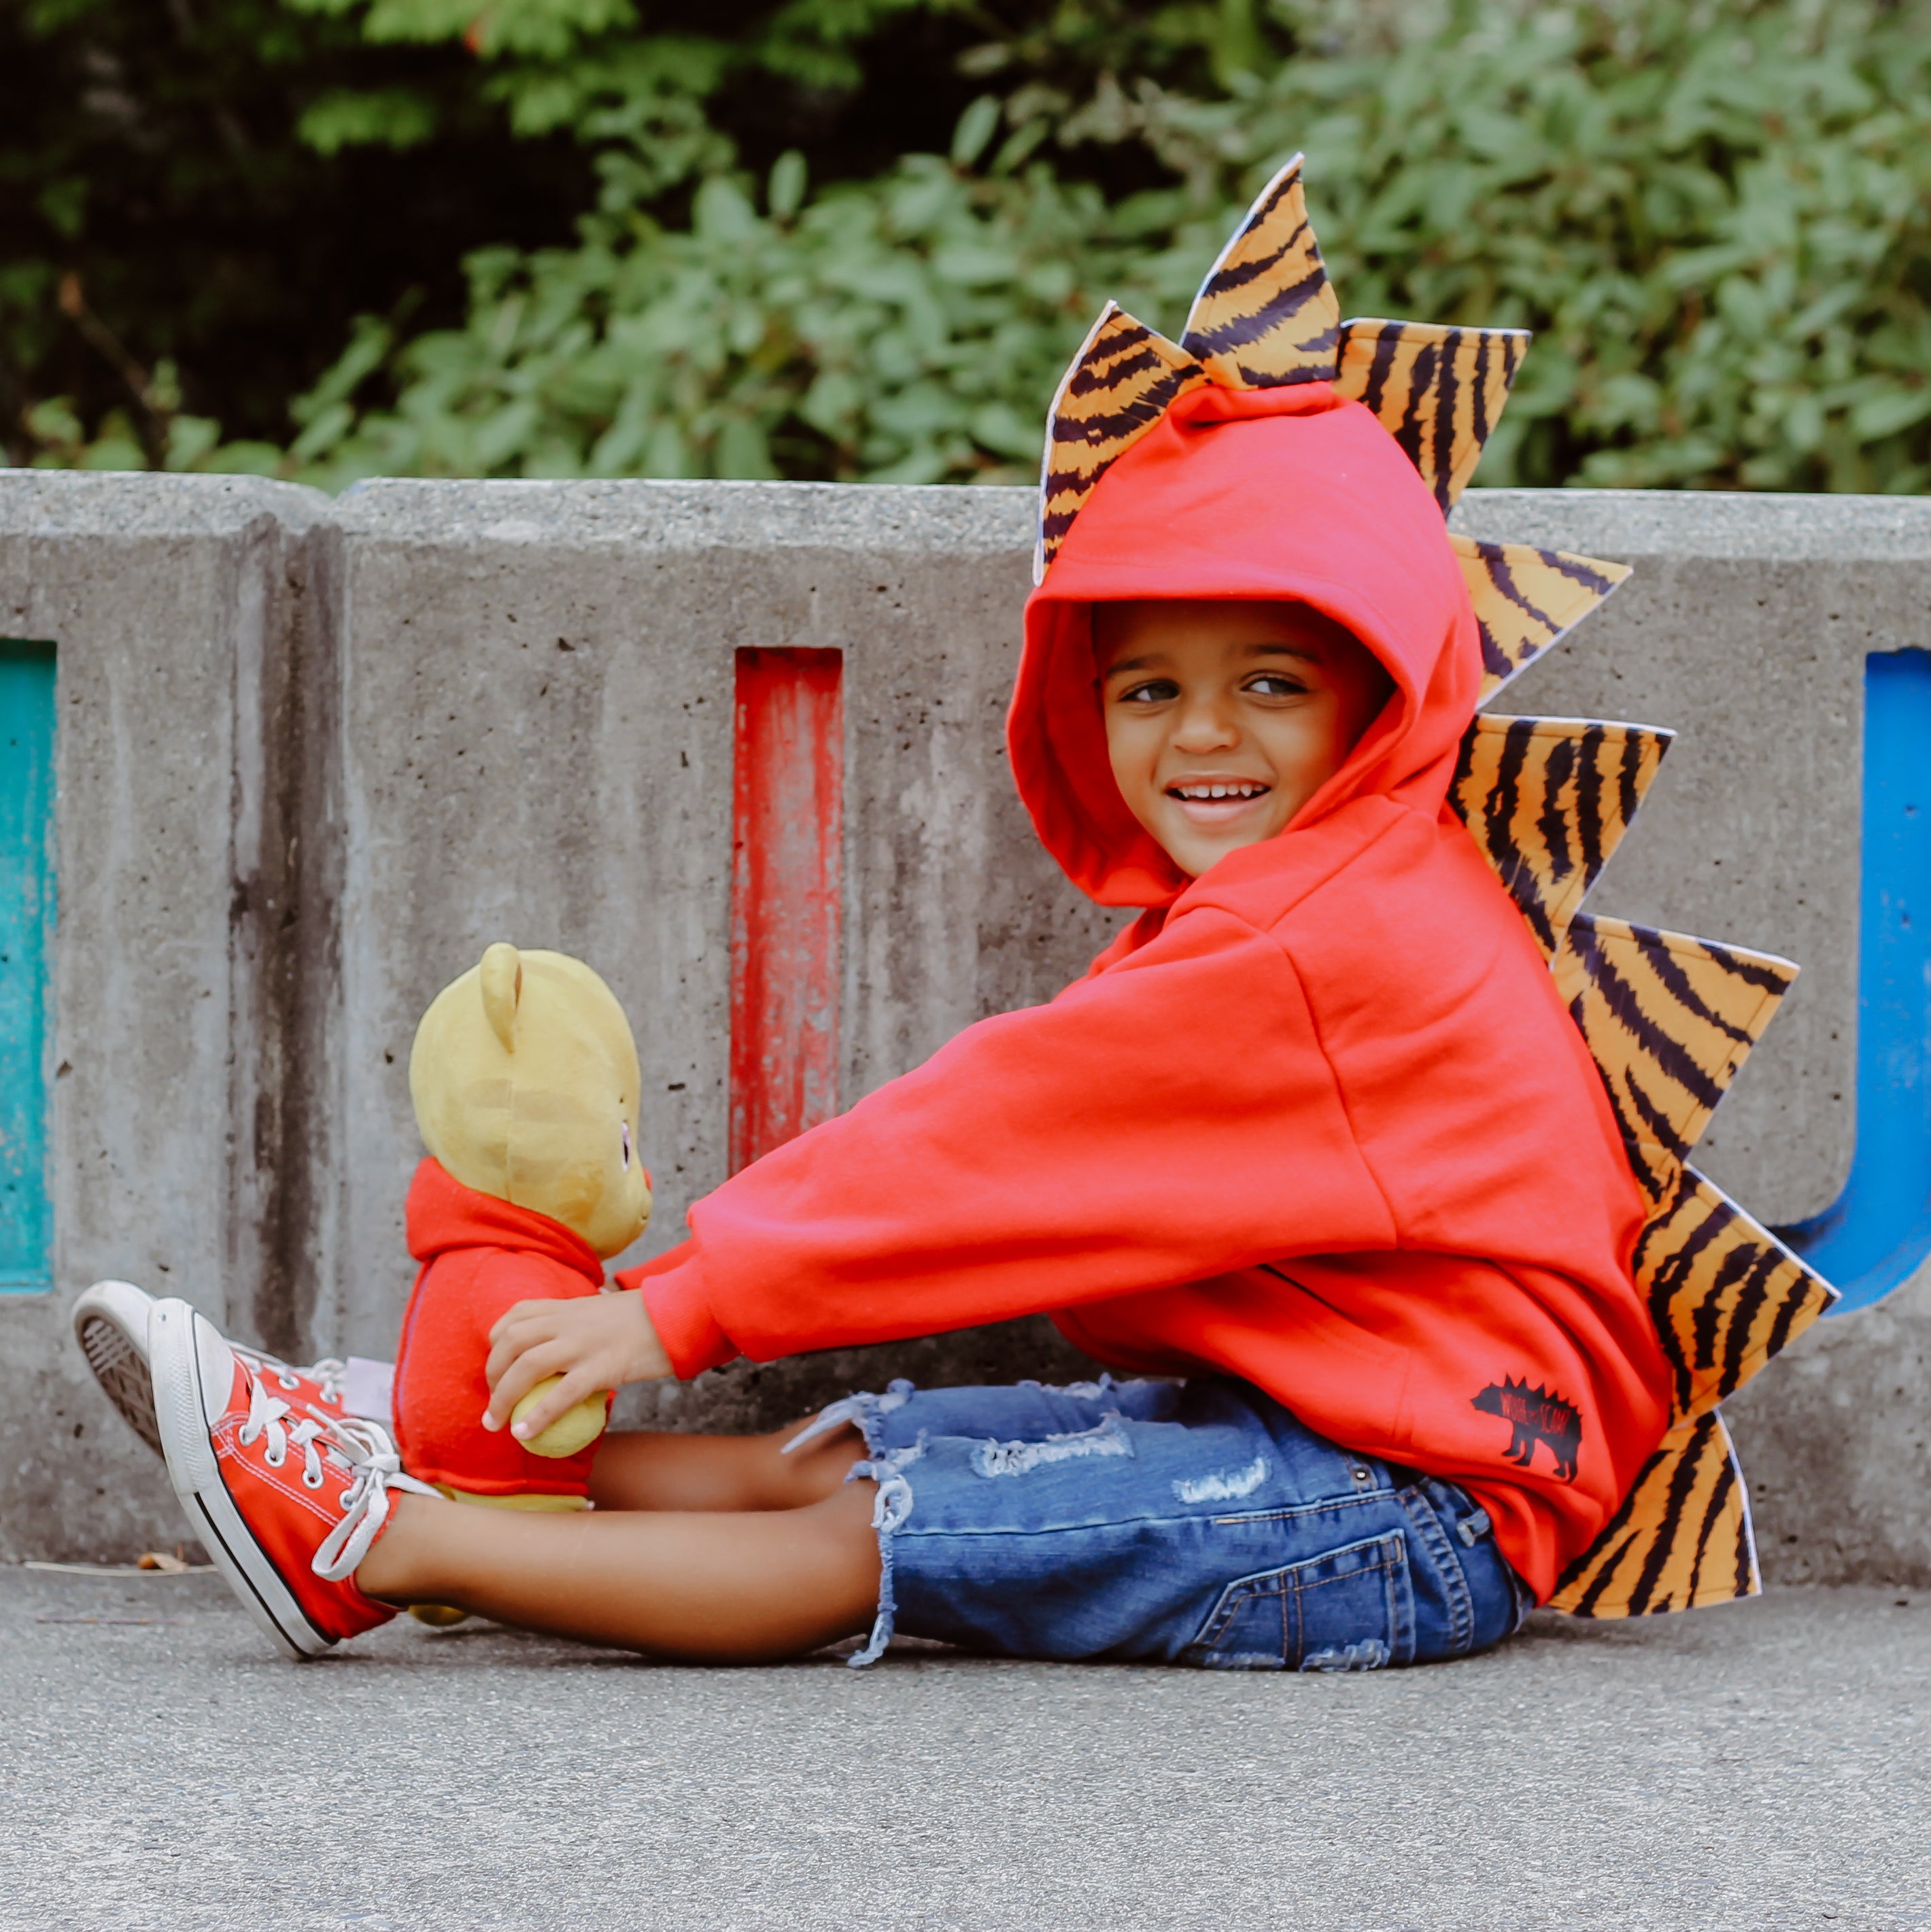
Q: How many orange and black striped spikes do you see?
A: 8